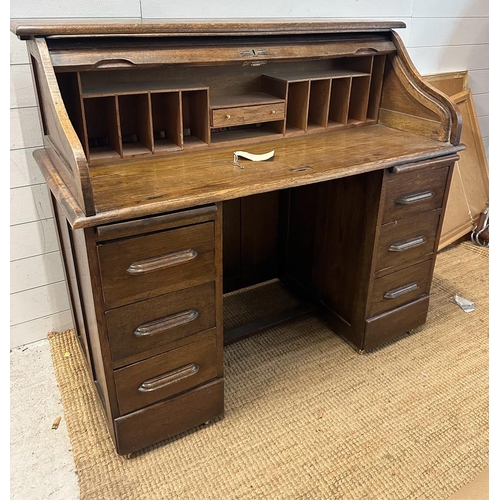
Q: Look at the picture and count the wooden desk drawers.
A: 7